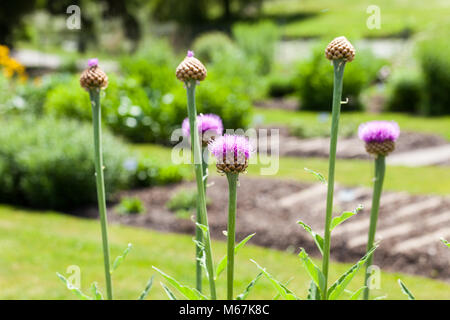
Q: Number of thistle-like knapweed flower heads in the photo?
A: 6